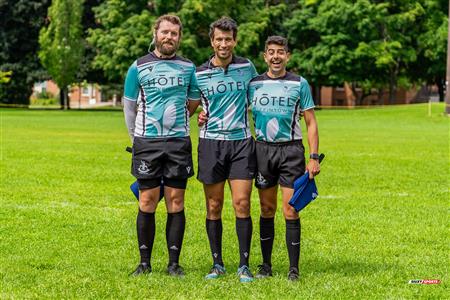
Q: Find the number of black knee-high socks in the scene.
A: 6